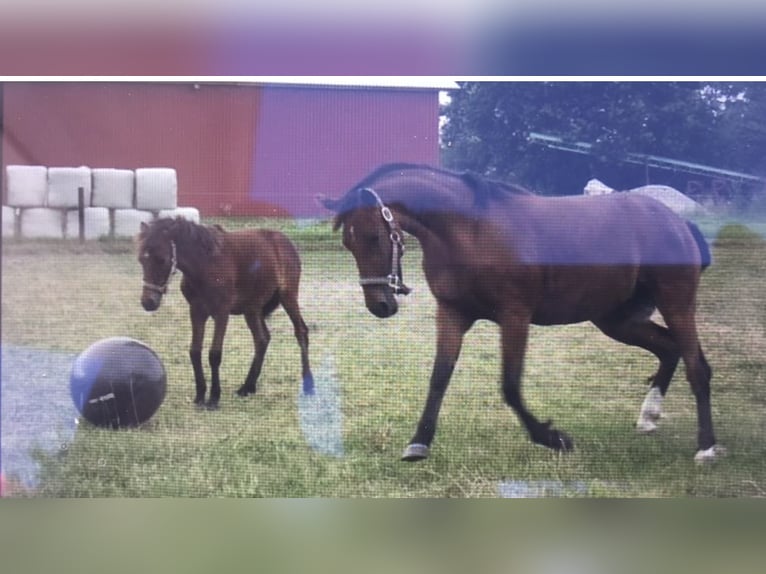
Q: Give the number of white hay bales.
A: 9